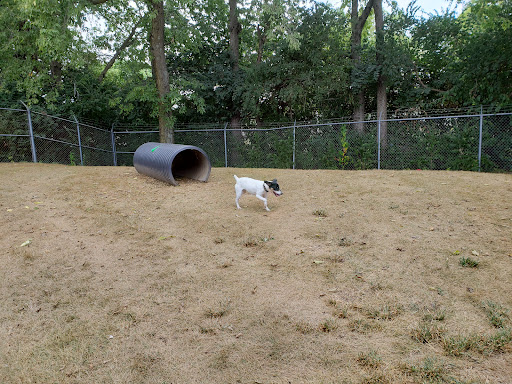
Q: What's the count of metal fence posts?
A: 7